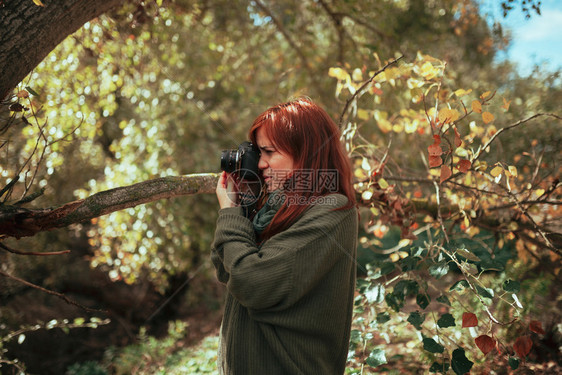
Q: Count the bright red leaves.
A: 4